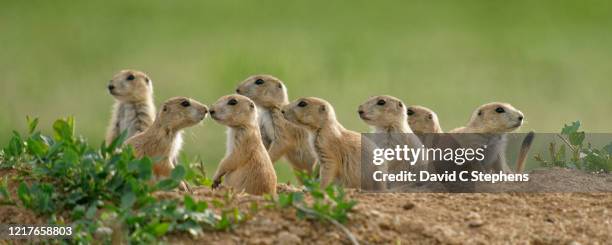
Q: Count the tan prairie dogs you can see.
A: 8